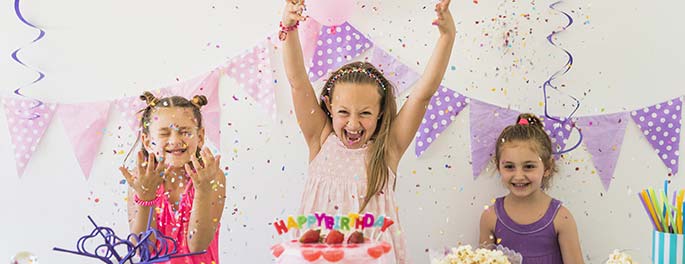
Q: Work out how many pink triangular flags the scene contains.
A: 6